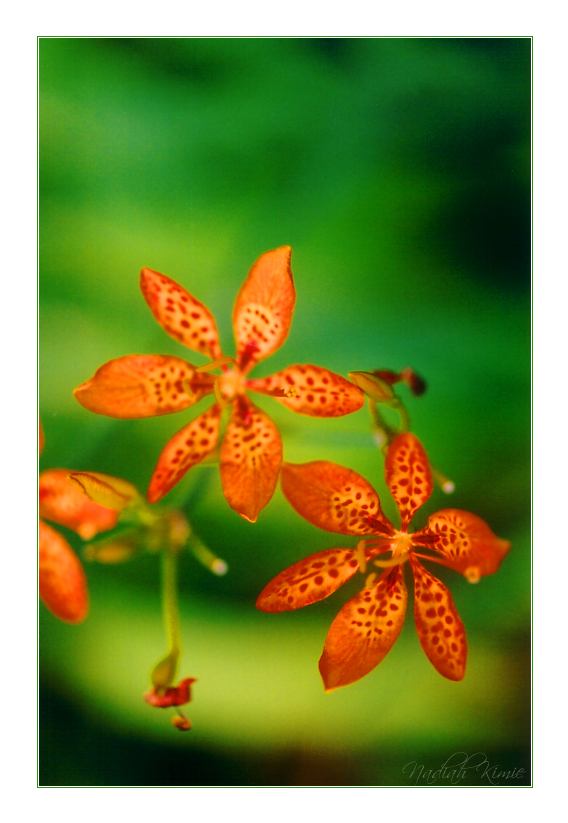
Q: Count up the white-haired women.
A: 0